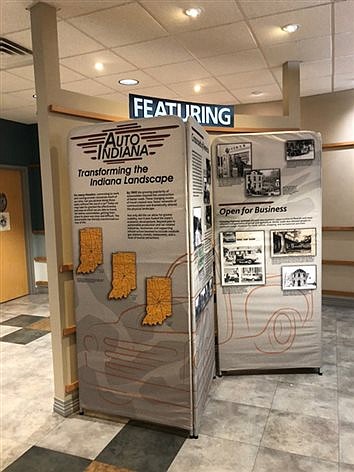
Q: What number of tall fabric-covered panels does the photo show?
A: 3